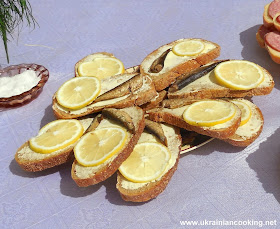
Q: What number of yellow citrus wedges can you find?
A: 9